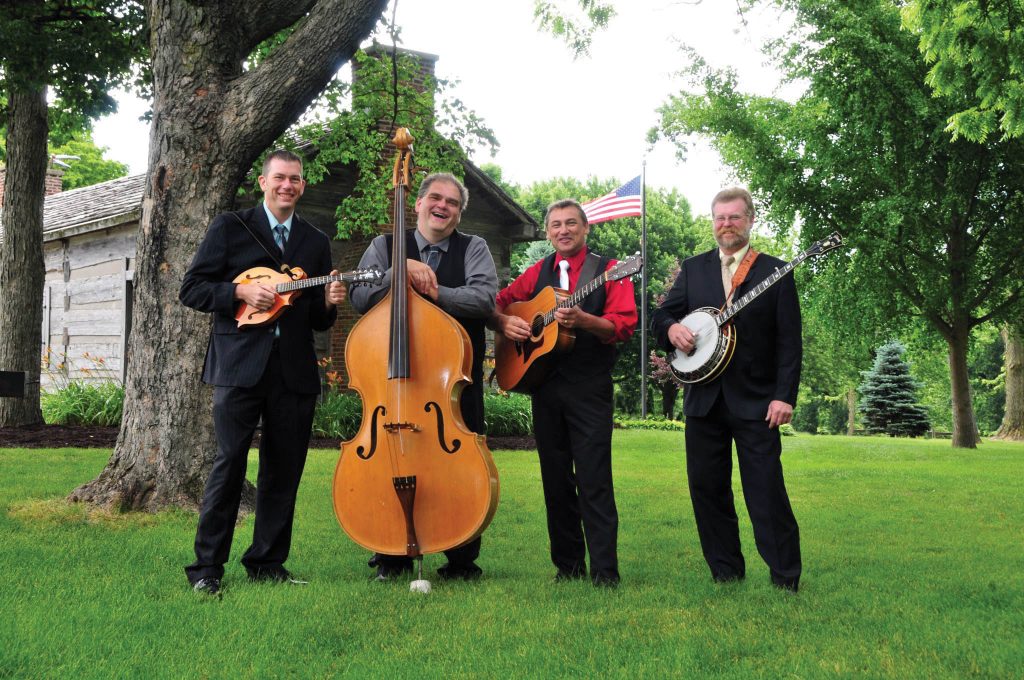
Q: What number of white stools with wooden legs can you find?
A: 0